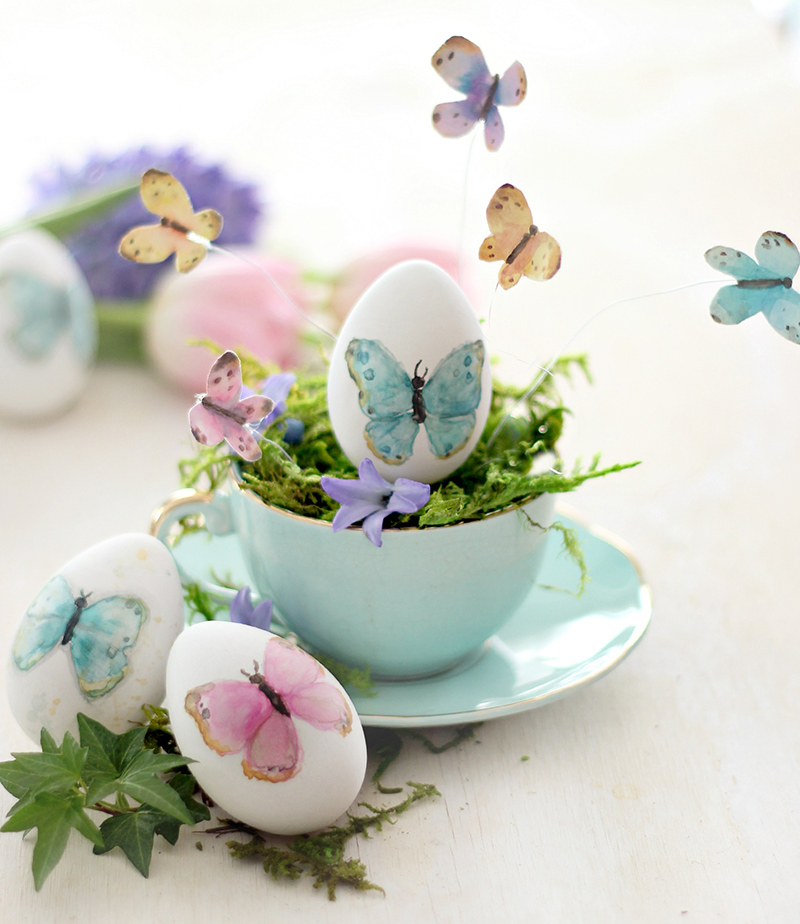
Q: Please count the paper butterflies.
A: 5